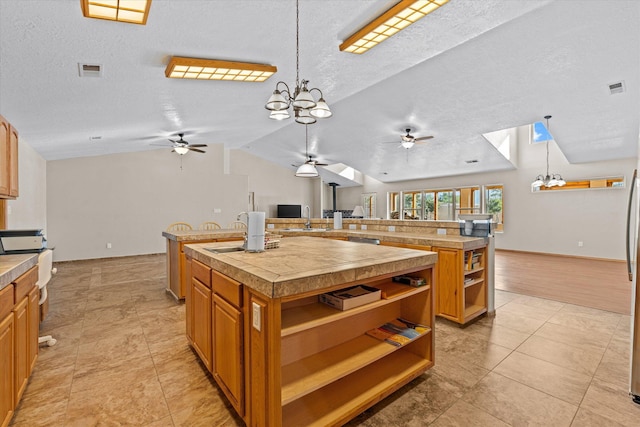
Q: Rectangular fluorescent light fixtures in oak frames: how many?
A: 3